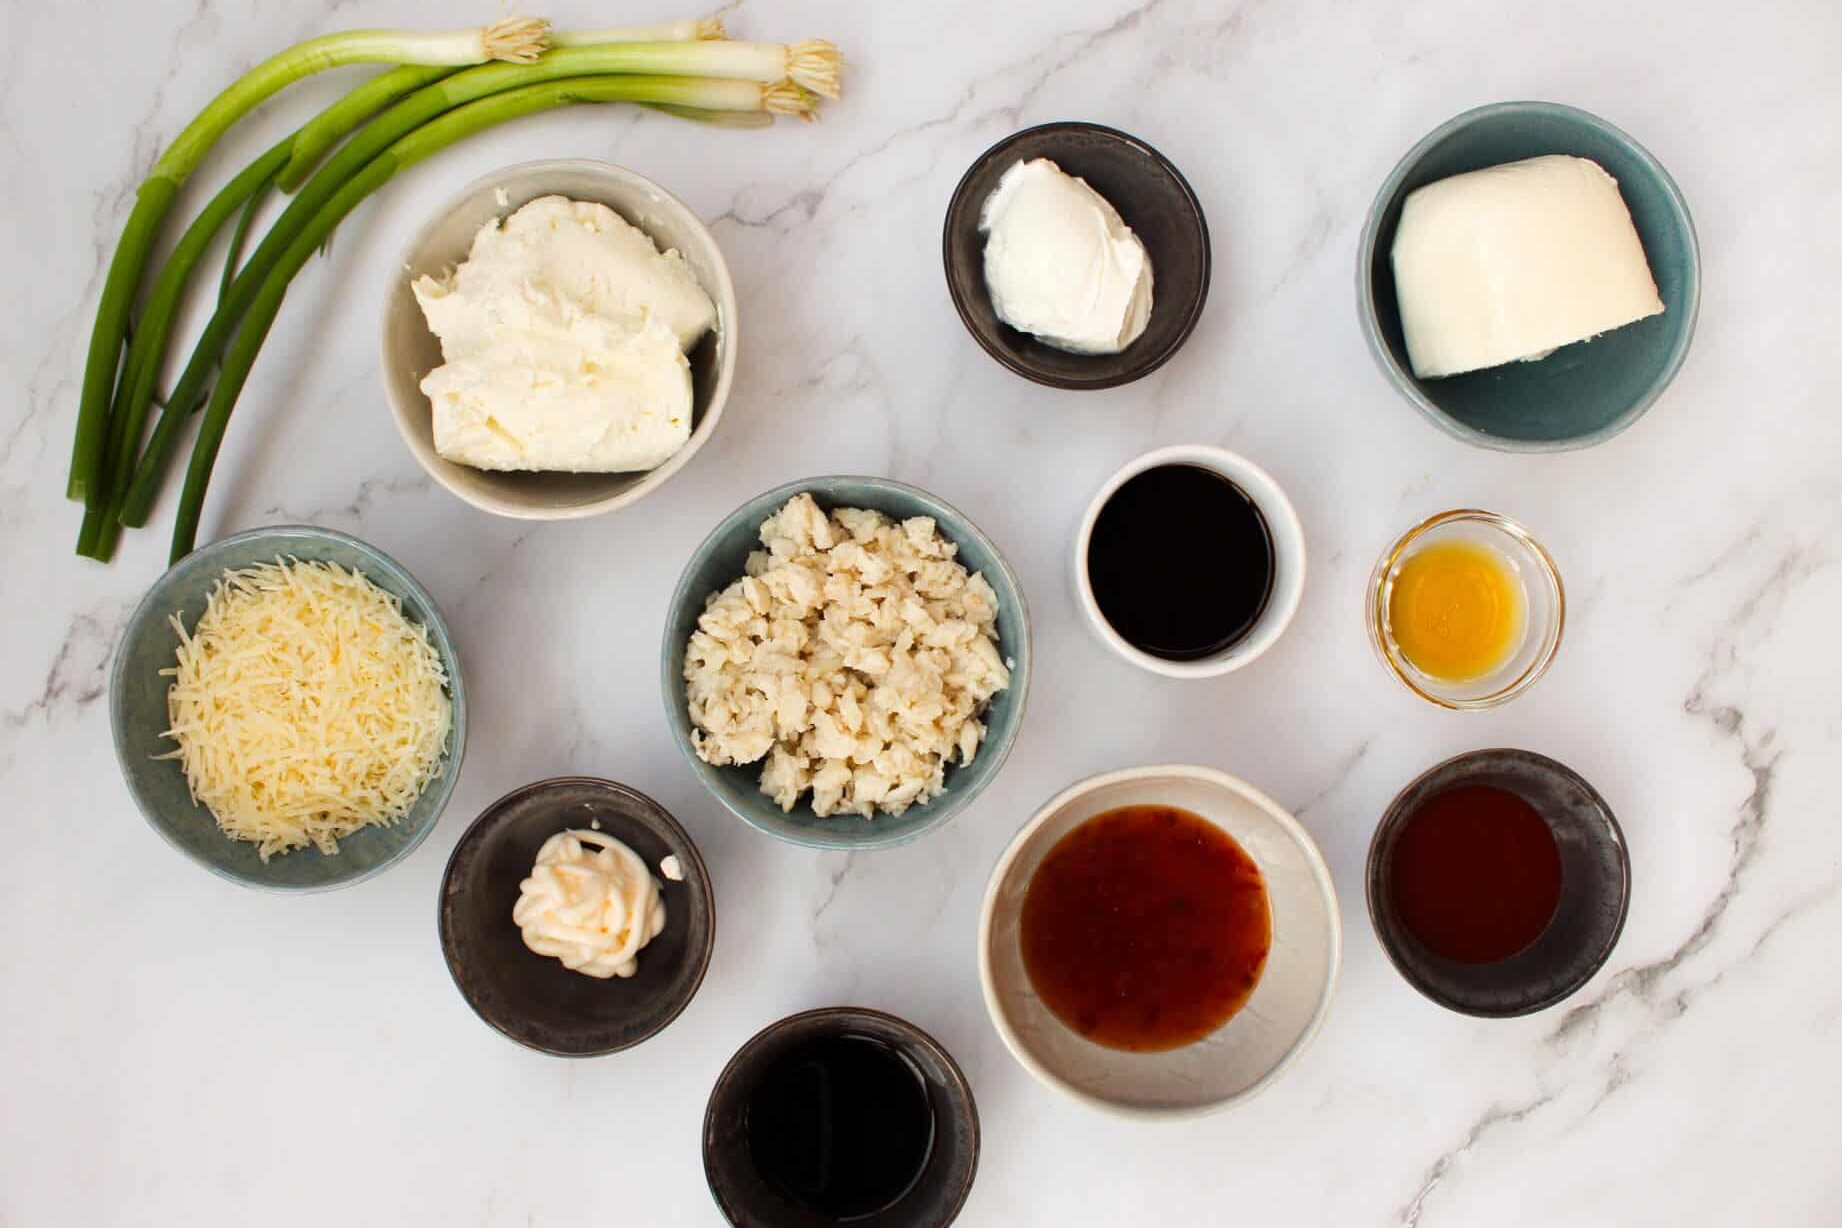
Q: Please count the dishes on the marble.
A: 11